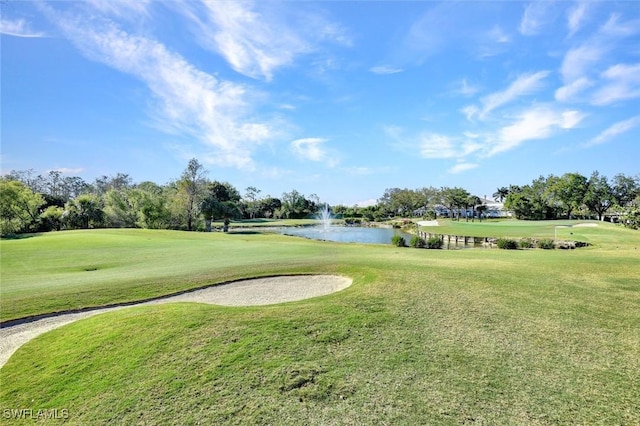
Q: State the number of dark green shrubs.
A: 6